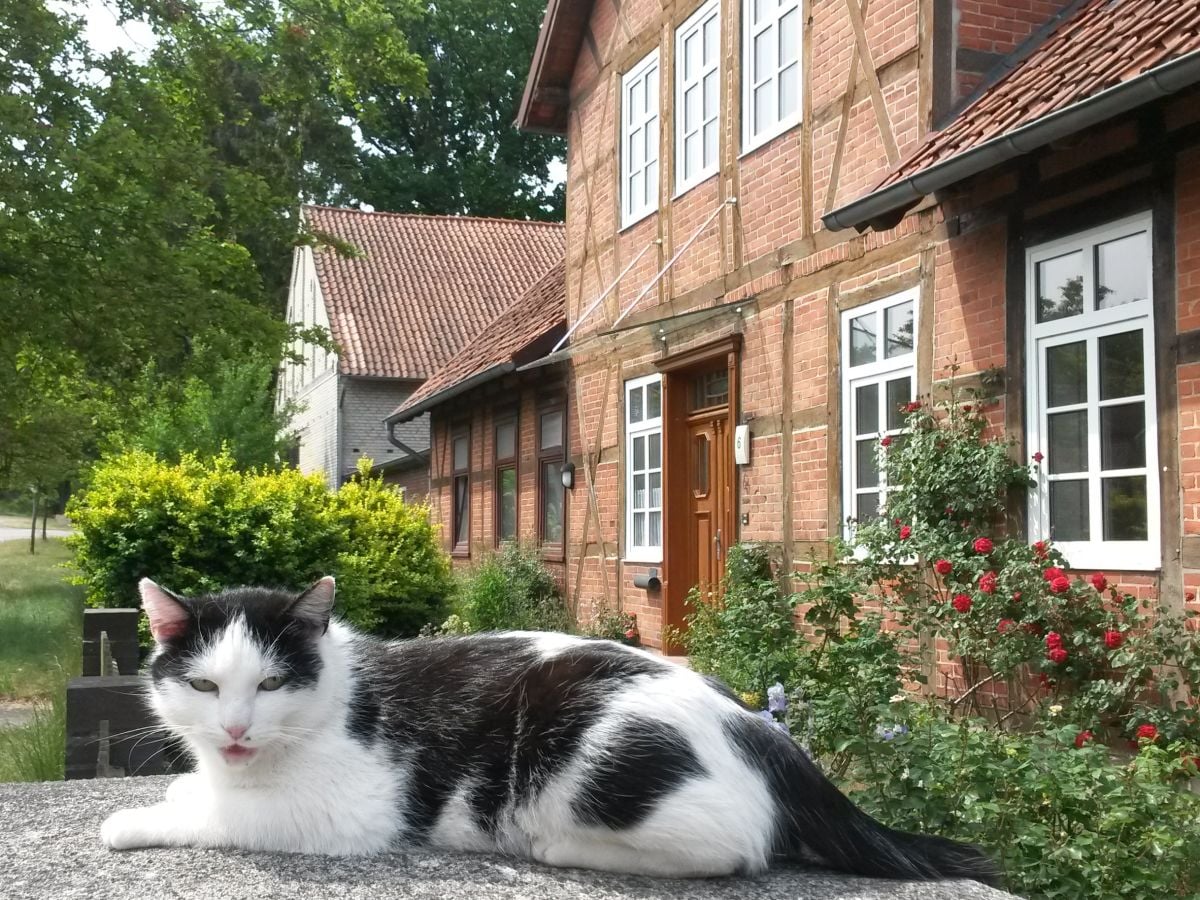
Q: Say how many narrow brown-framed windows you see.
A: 3